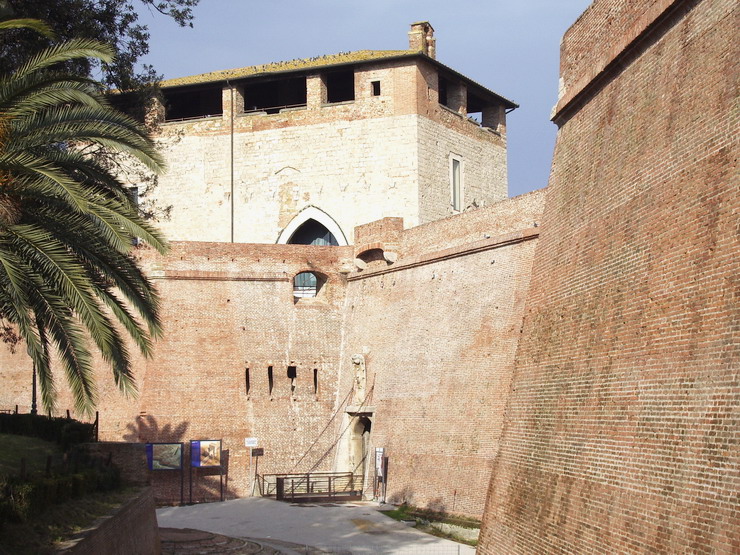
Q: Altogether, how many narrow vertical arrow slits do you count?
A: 4